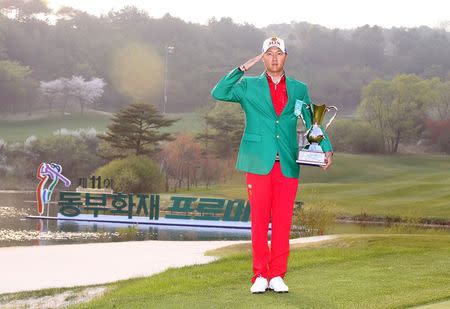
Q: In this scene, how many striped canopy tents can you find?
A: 0